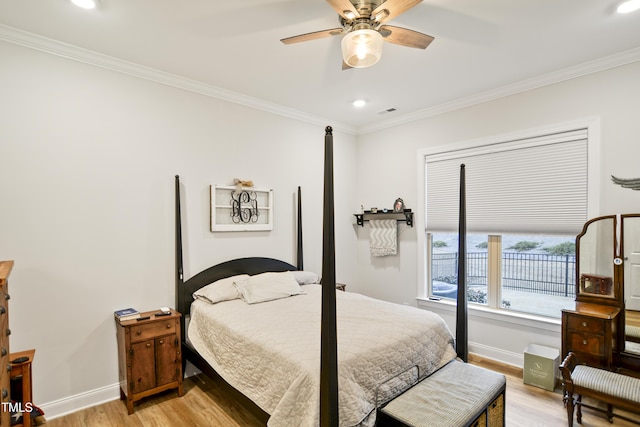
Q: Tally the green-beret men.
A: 0